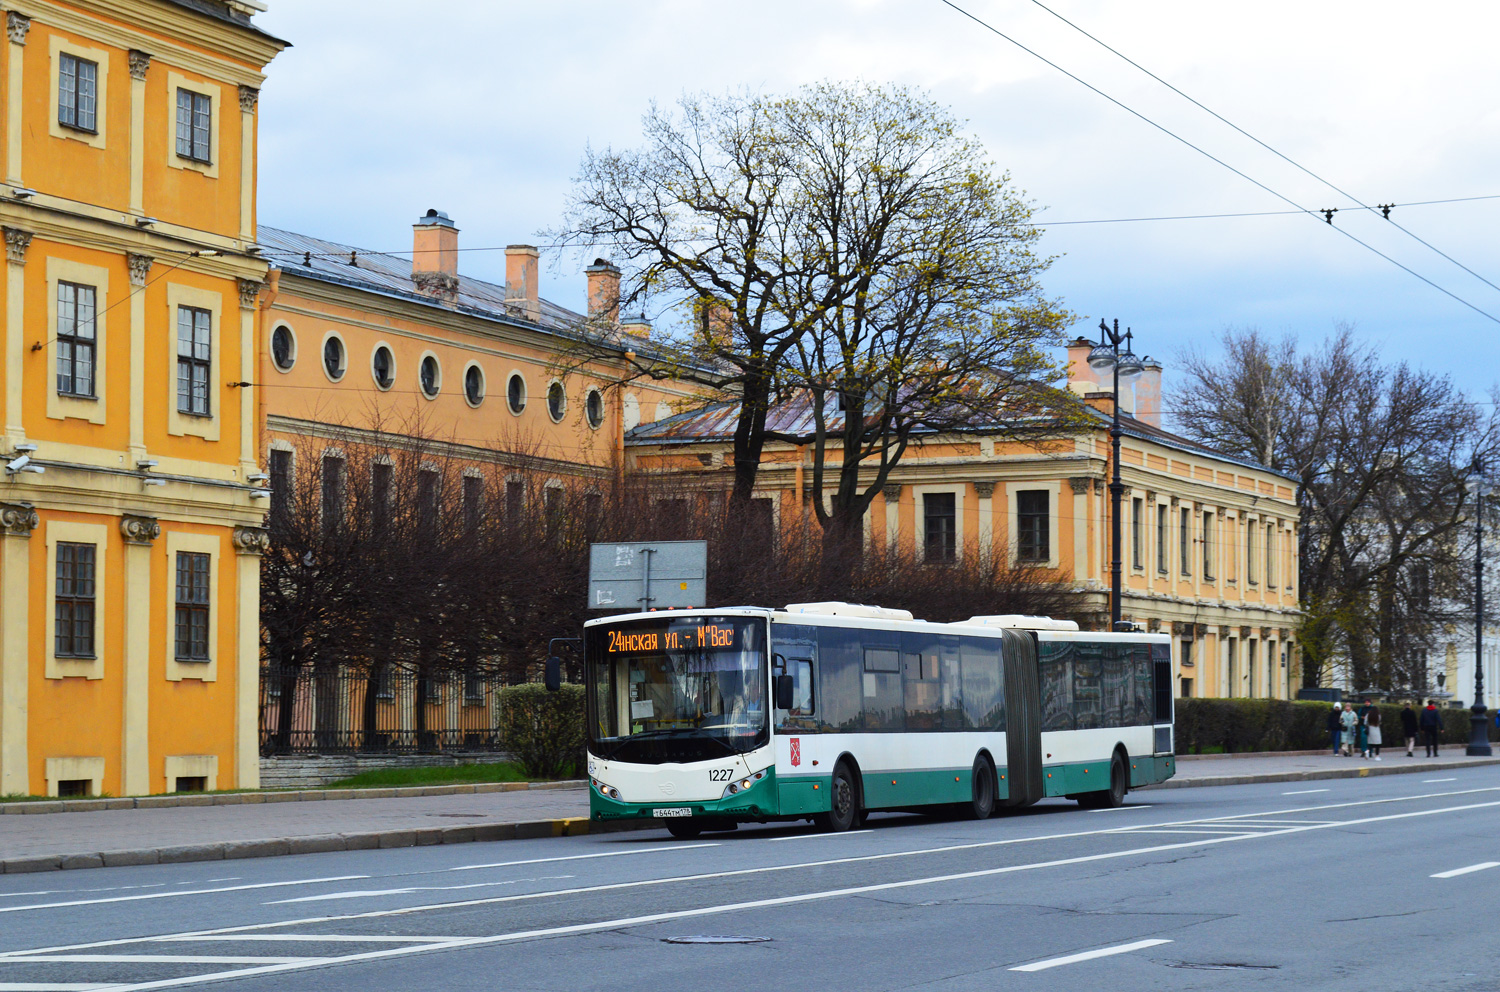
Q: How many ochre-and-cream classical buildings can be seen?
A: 3